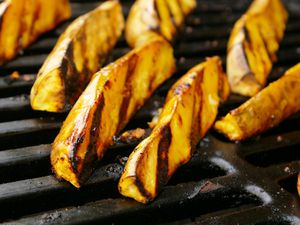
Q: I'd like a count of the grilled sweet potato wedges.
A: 7